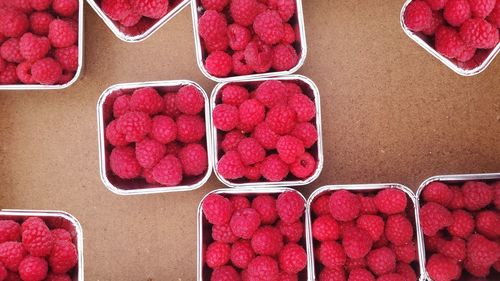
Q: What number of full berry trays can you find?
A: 2